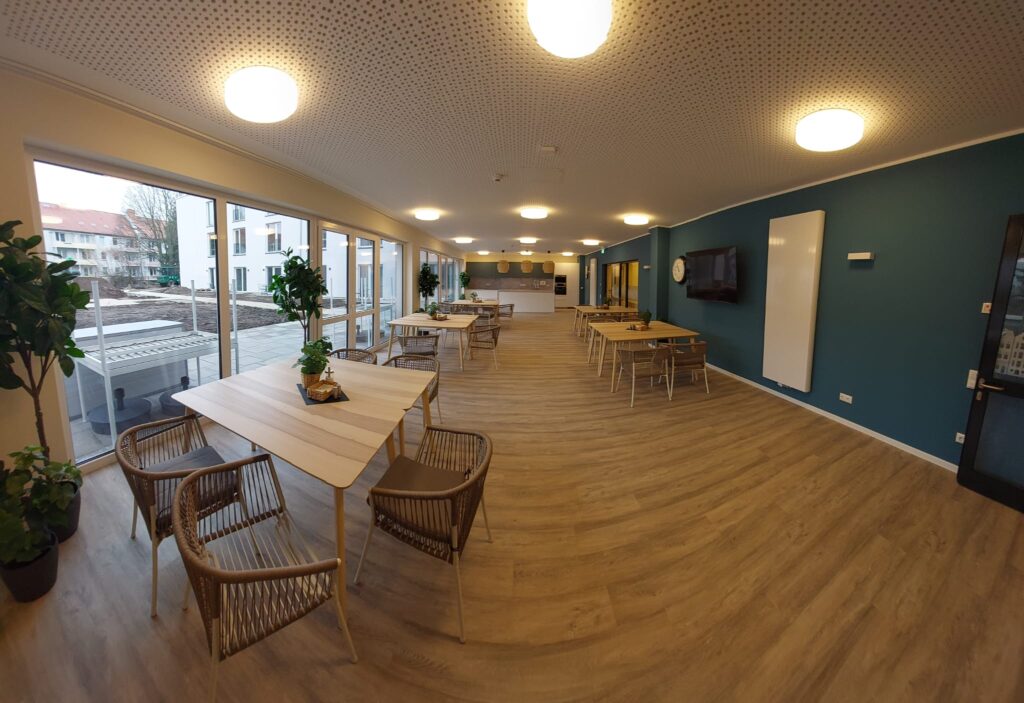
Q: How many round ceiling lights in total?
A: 12